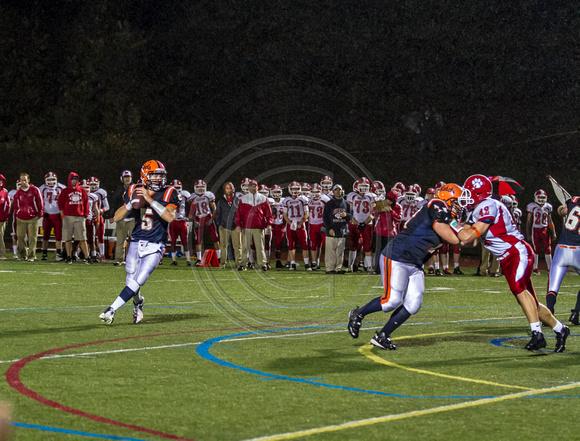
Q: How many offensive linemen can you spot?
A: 2